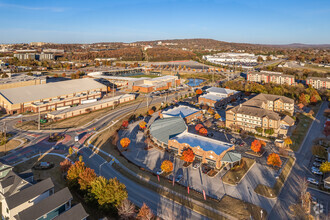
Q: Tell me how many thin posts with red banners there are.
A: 4